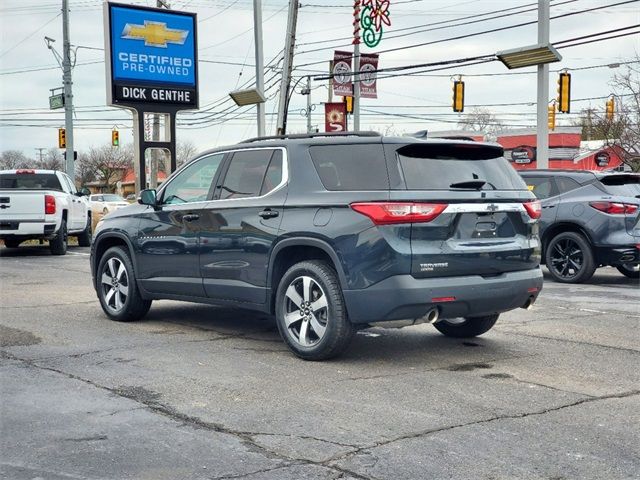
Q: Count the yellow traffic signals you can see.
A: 7